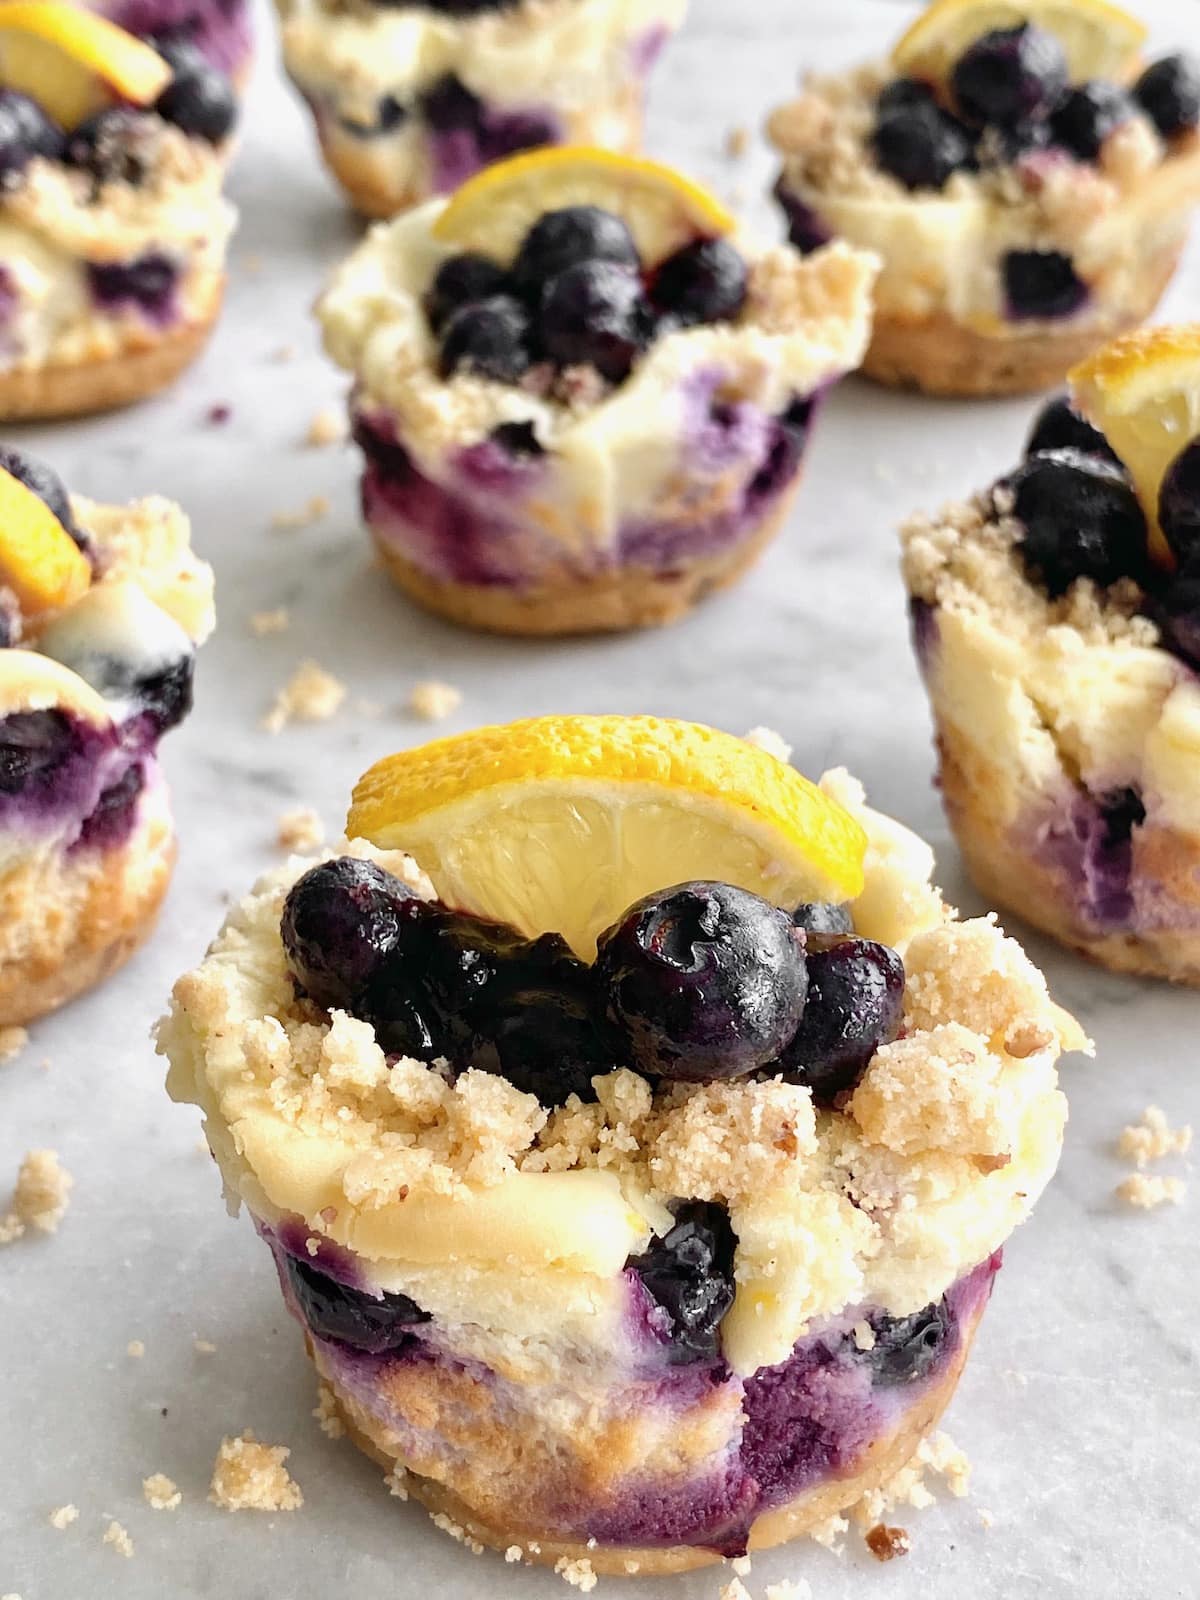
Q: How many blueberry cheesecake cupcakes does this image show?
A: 8